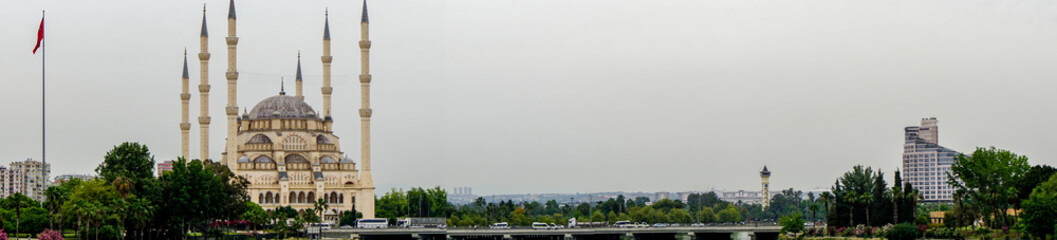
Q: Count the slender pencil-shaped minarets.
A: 6